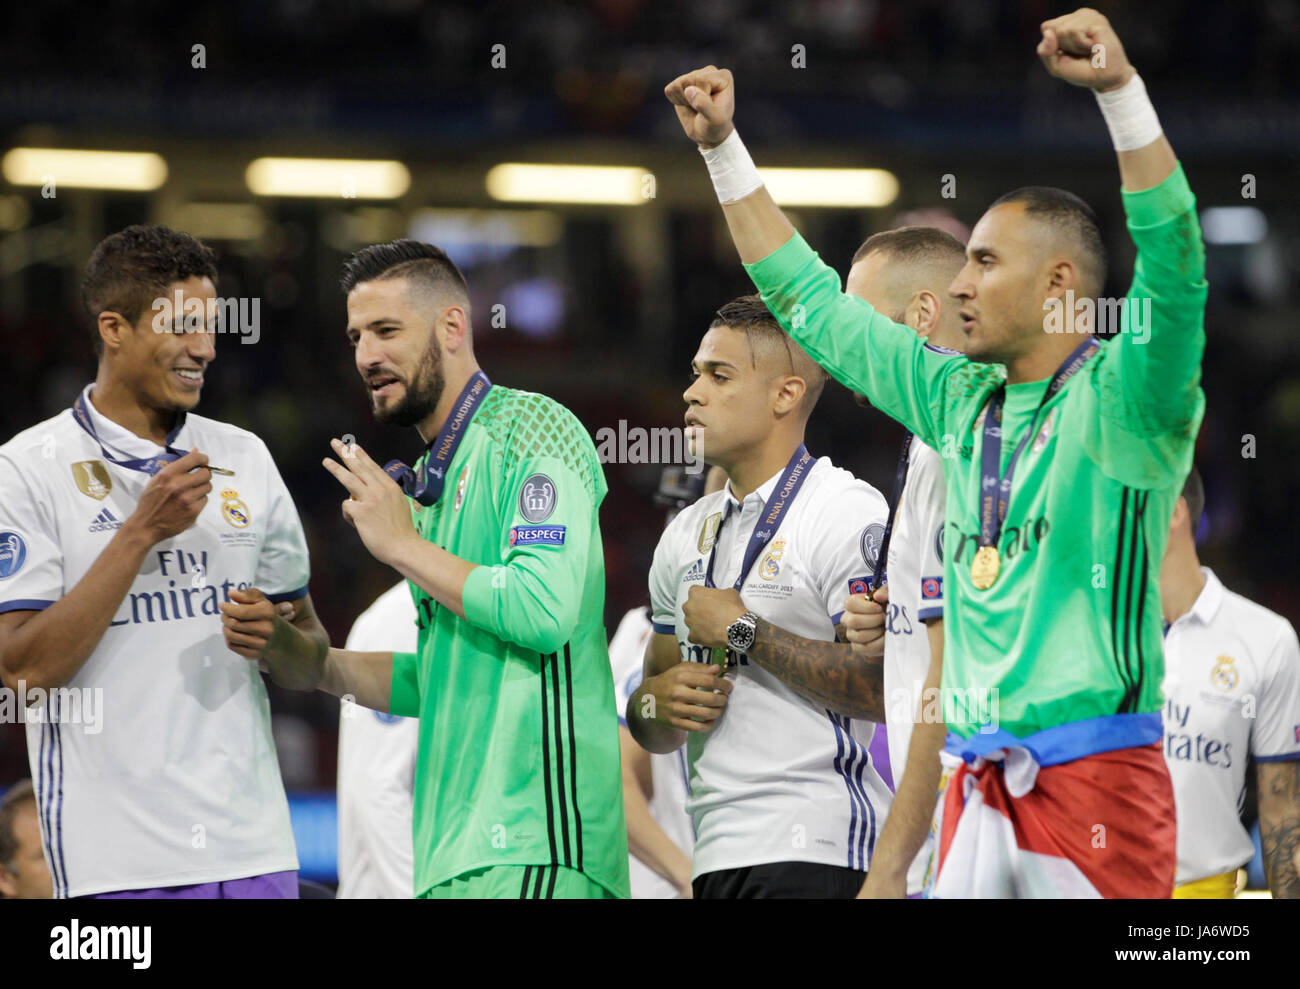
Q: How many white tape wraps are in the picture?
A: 2